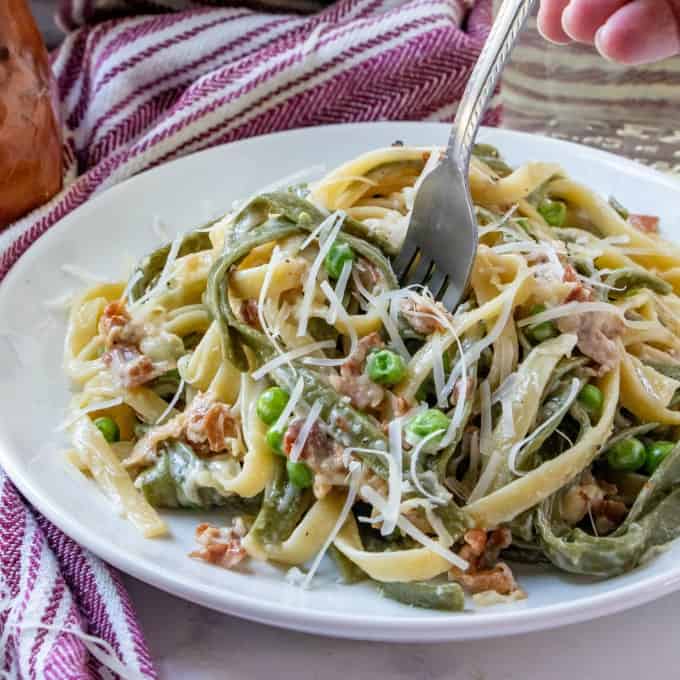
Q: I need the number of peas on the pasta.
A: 12